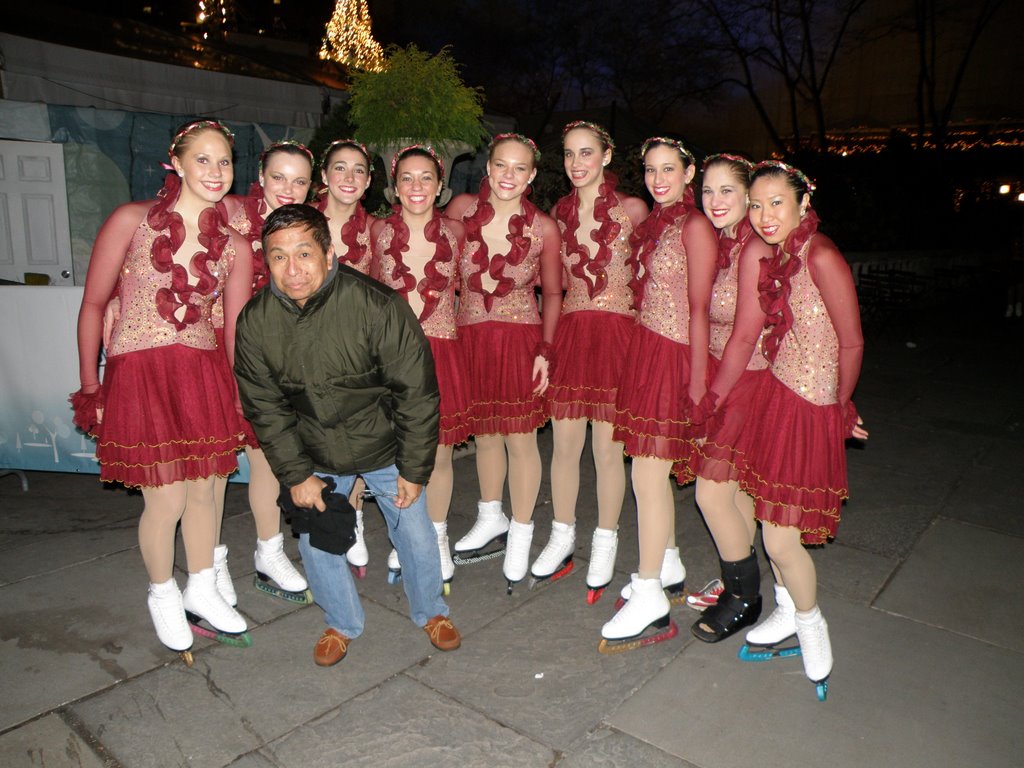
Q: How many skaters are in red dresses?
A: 9